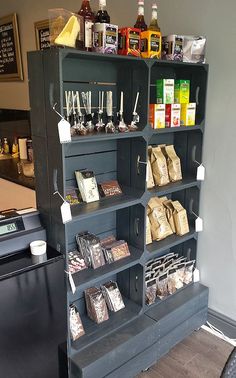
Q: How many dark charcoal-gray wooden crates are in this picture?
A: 8